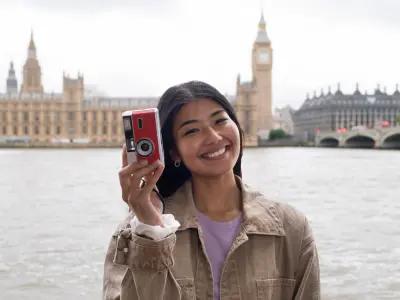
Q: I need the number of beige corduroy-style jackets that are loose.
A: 1